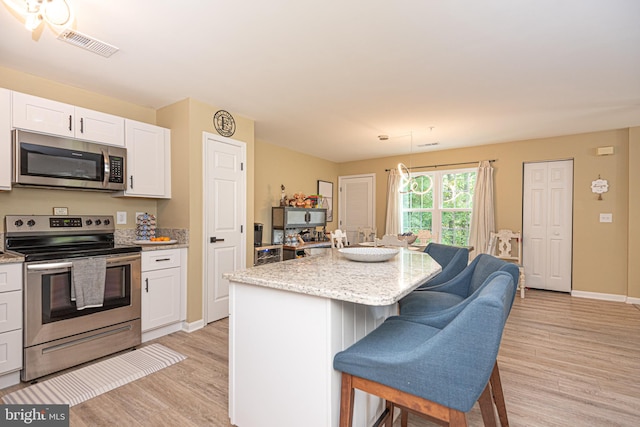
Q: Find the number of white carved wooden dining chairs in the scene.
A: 5